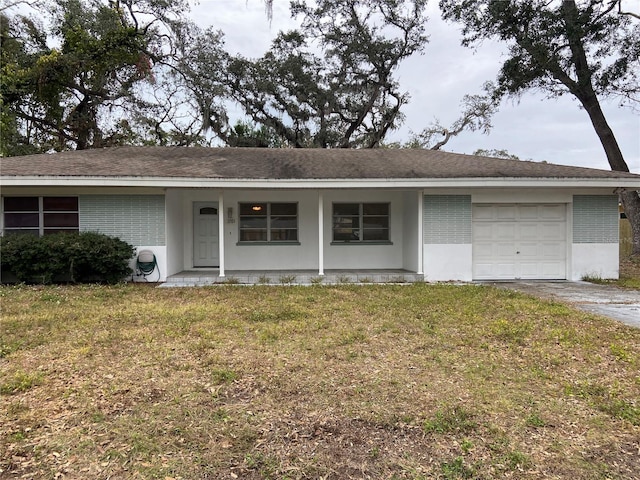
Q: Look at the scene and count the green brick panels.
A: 3